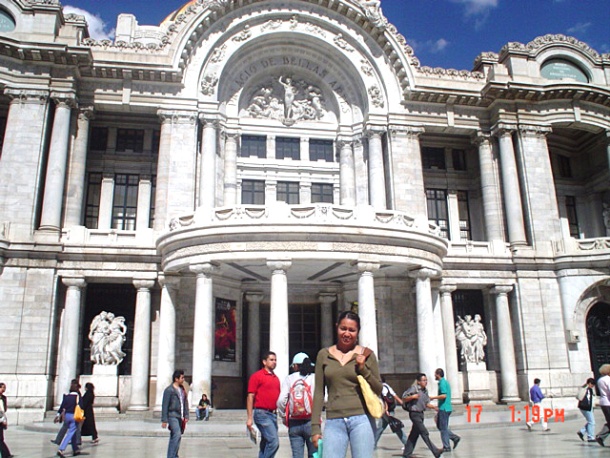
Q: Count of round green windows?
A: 2